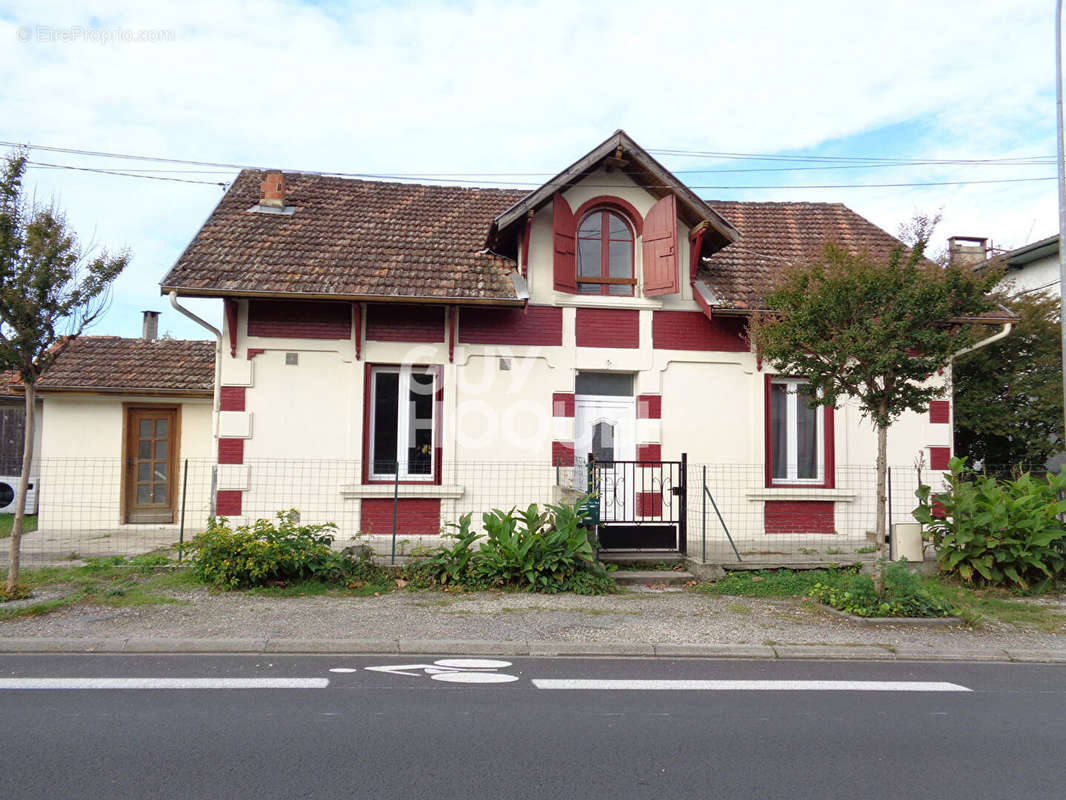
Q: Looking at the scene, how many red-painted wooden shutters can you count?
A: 2